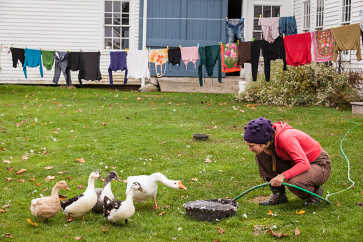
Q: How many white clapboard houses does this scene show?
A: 1